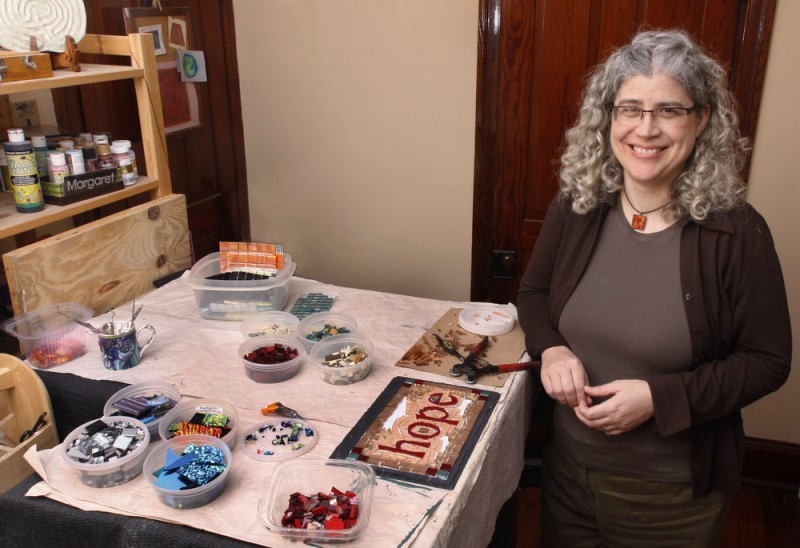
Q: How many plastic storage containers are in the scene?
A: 11